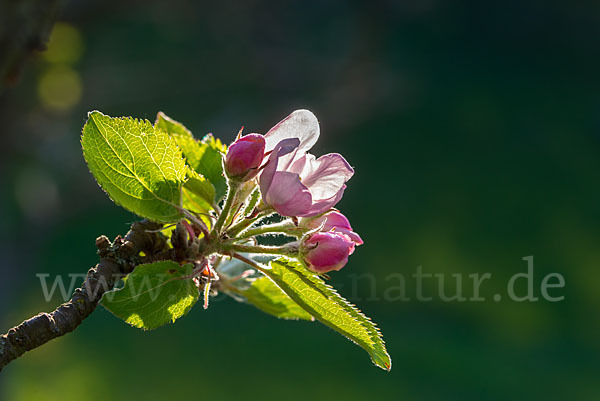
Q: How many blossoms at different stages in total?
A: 4